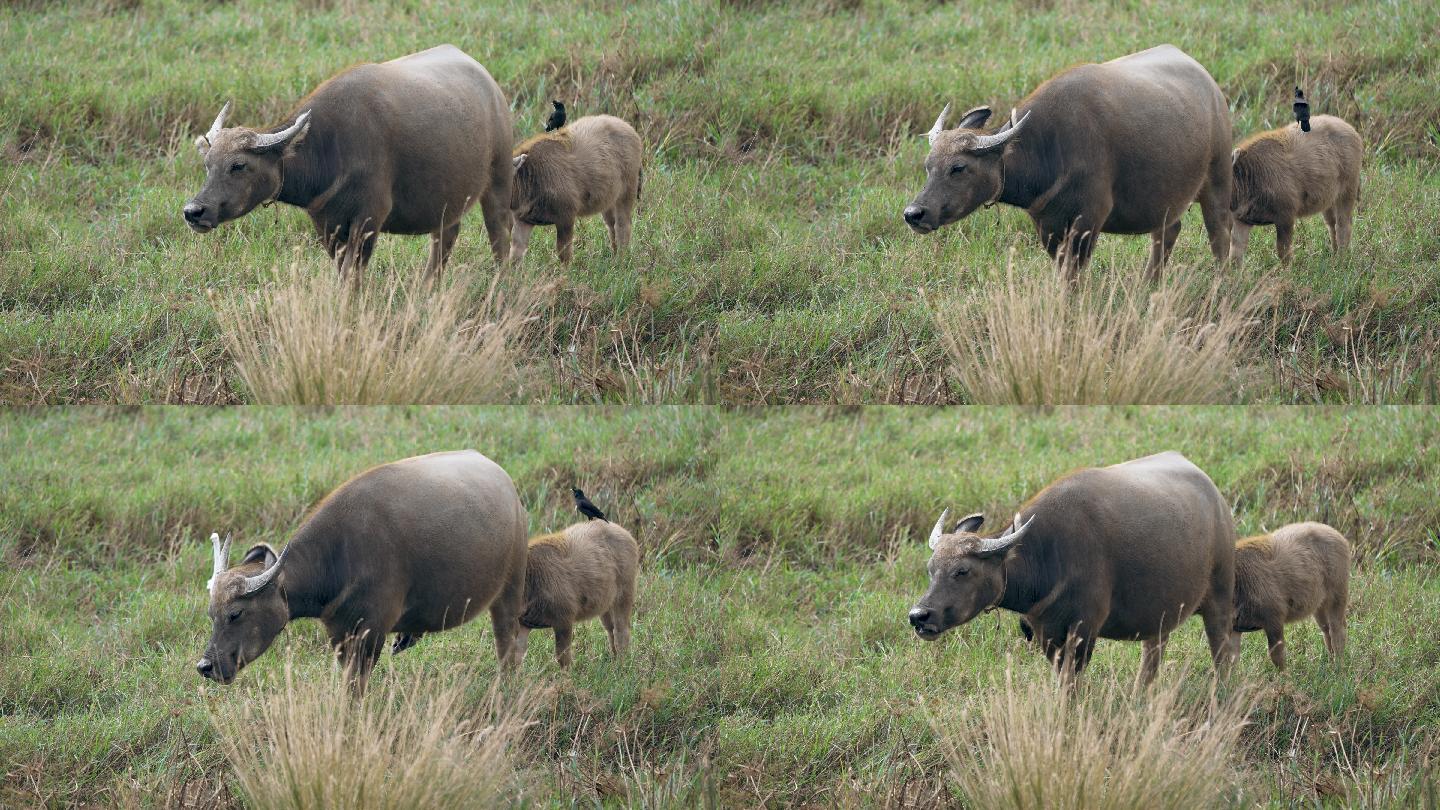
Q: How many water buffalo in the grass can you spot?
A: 8